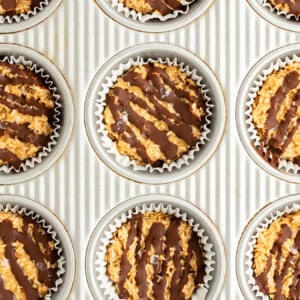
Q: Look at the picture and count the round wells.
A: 9